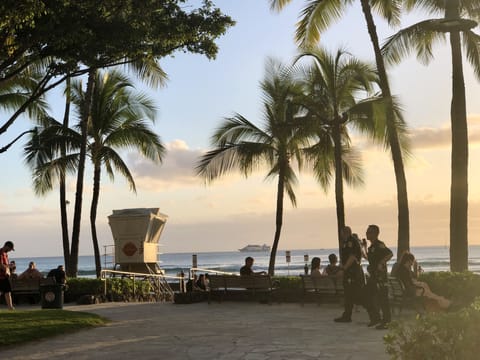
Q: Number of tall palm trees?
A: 7